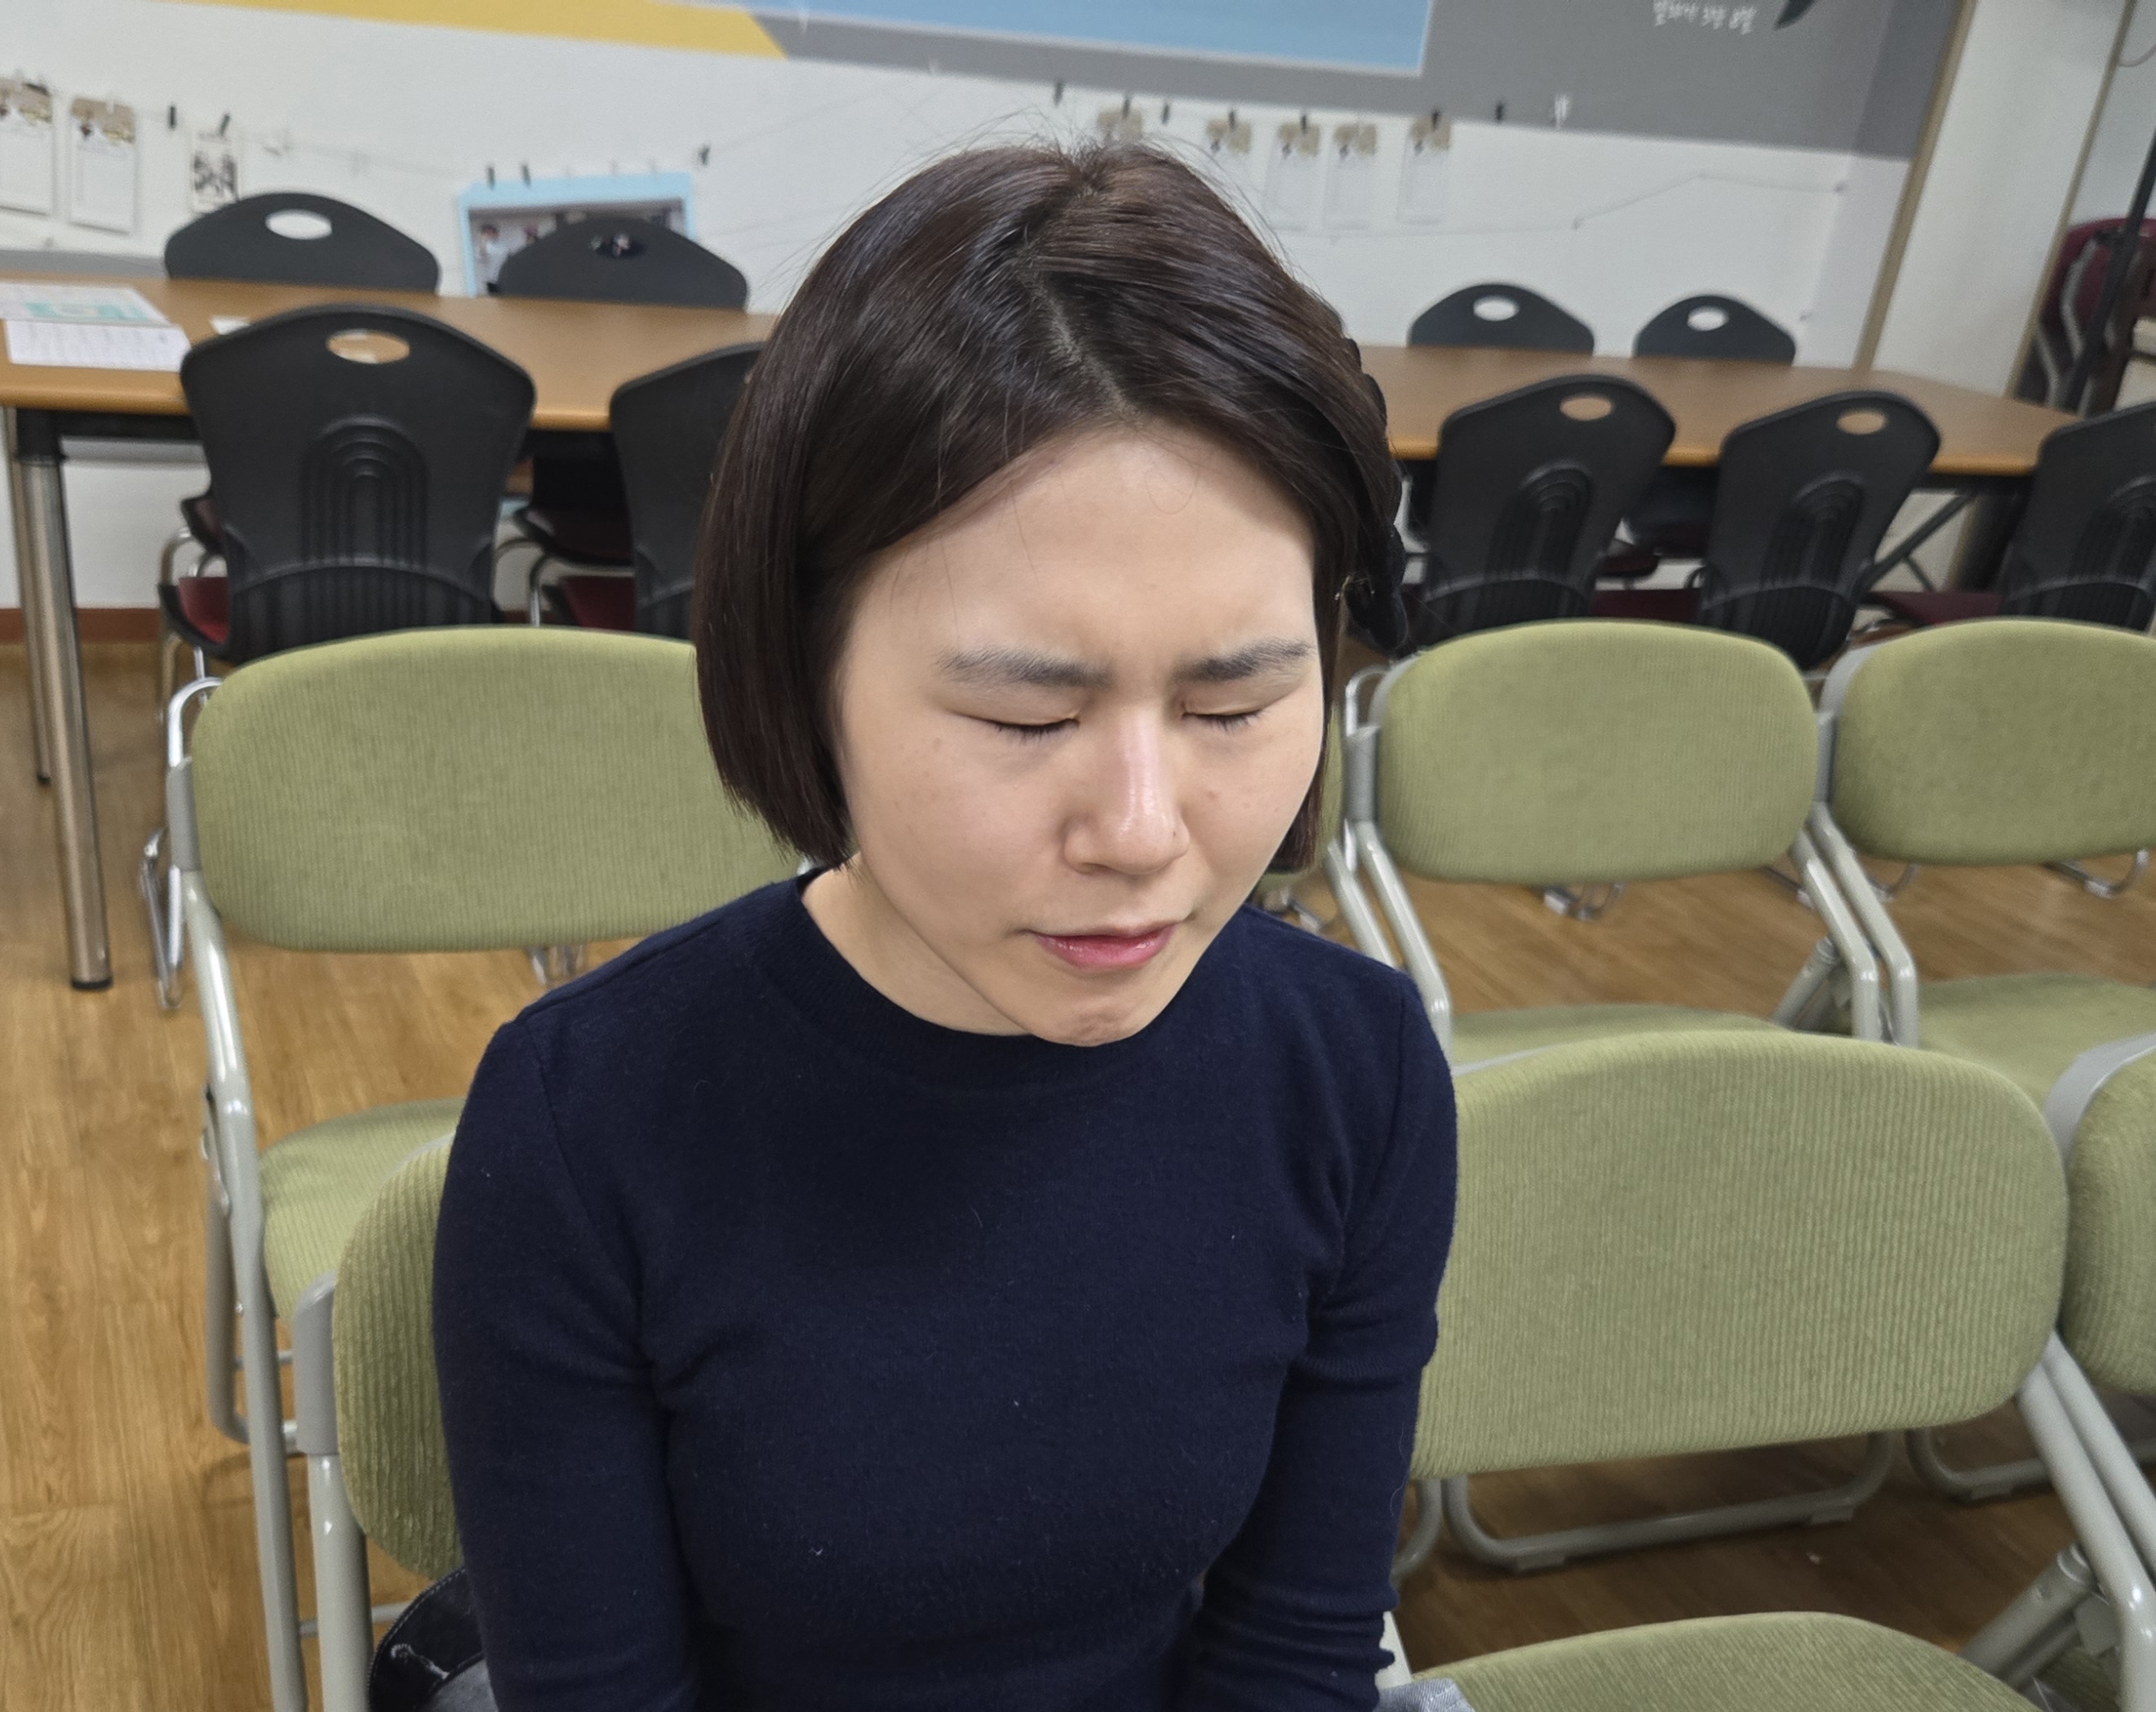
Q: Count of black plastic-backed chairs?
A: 9